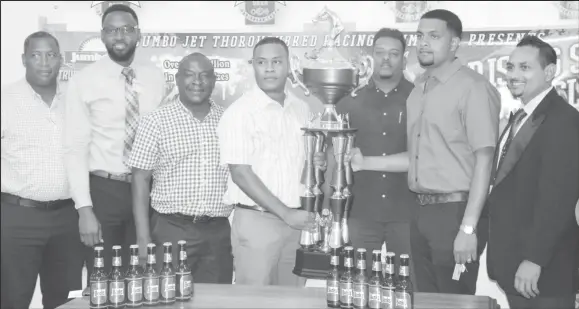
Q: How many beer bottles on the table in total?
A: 12